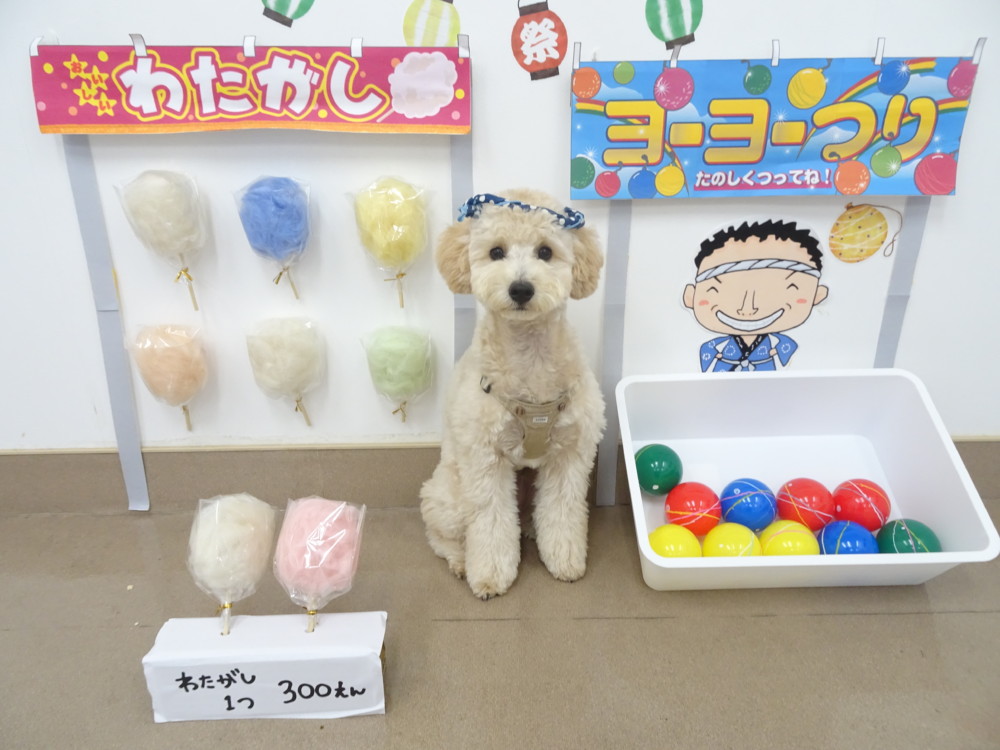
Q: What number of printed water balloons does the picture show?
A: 15